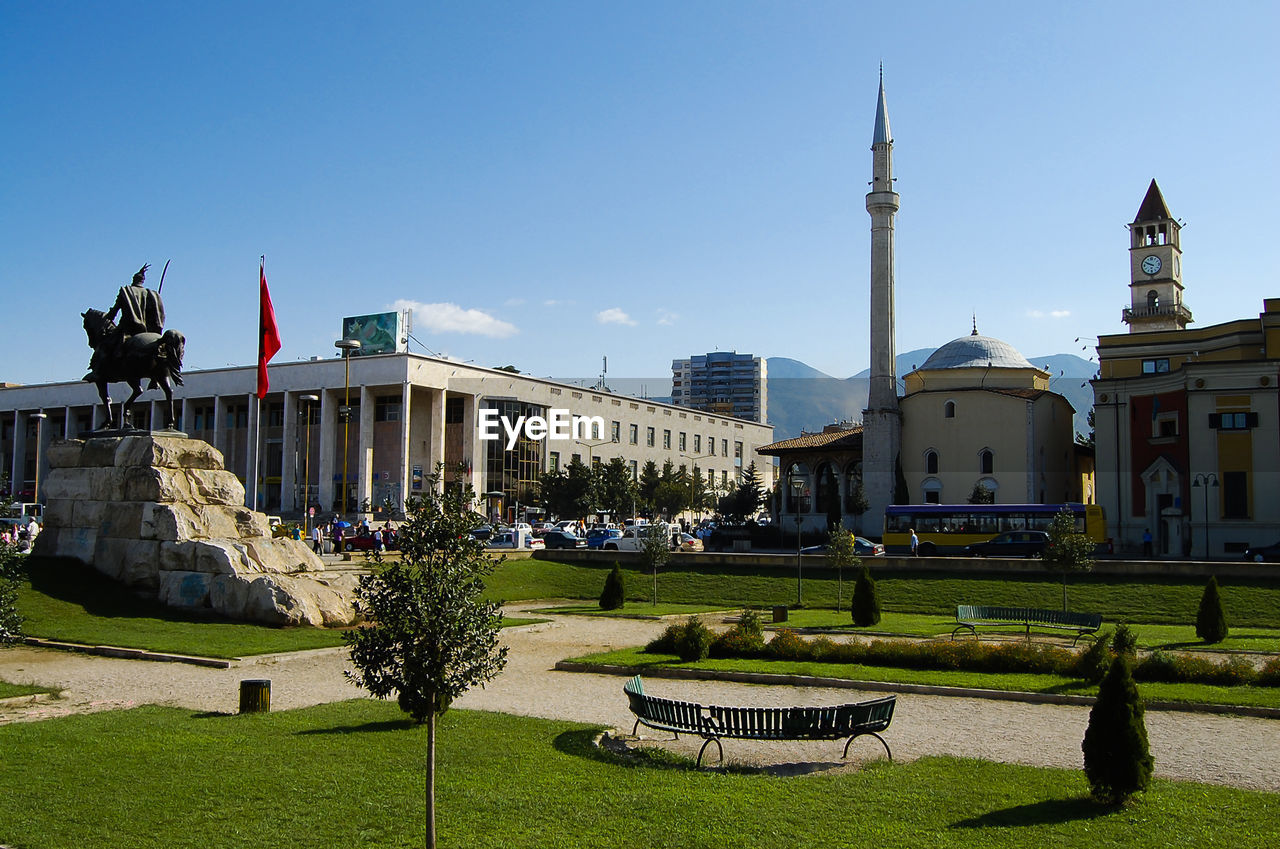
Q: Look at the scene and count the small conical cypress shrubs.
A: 4